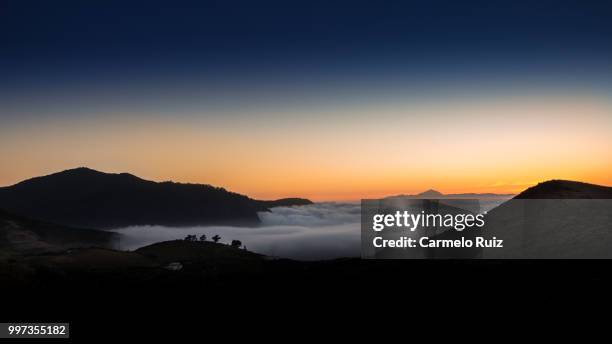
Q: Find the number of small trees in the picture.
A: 5